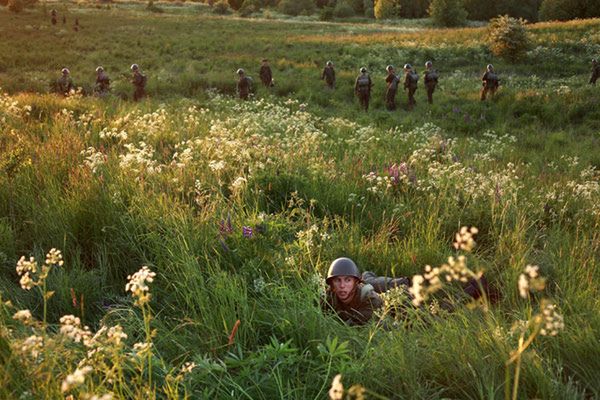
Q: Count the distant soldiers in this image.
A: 15